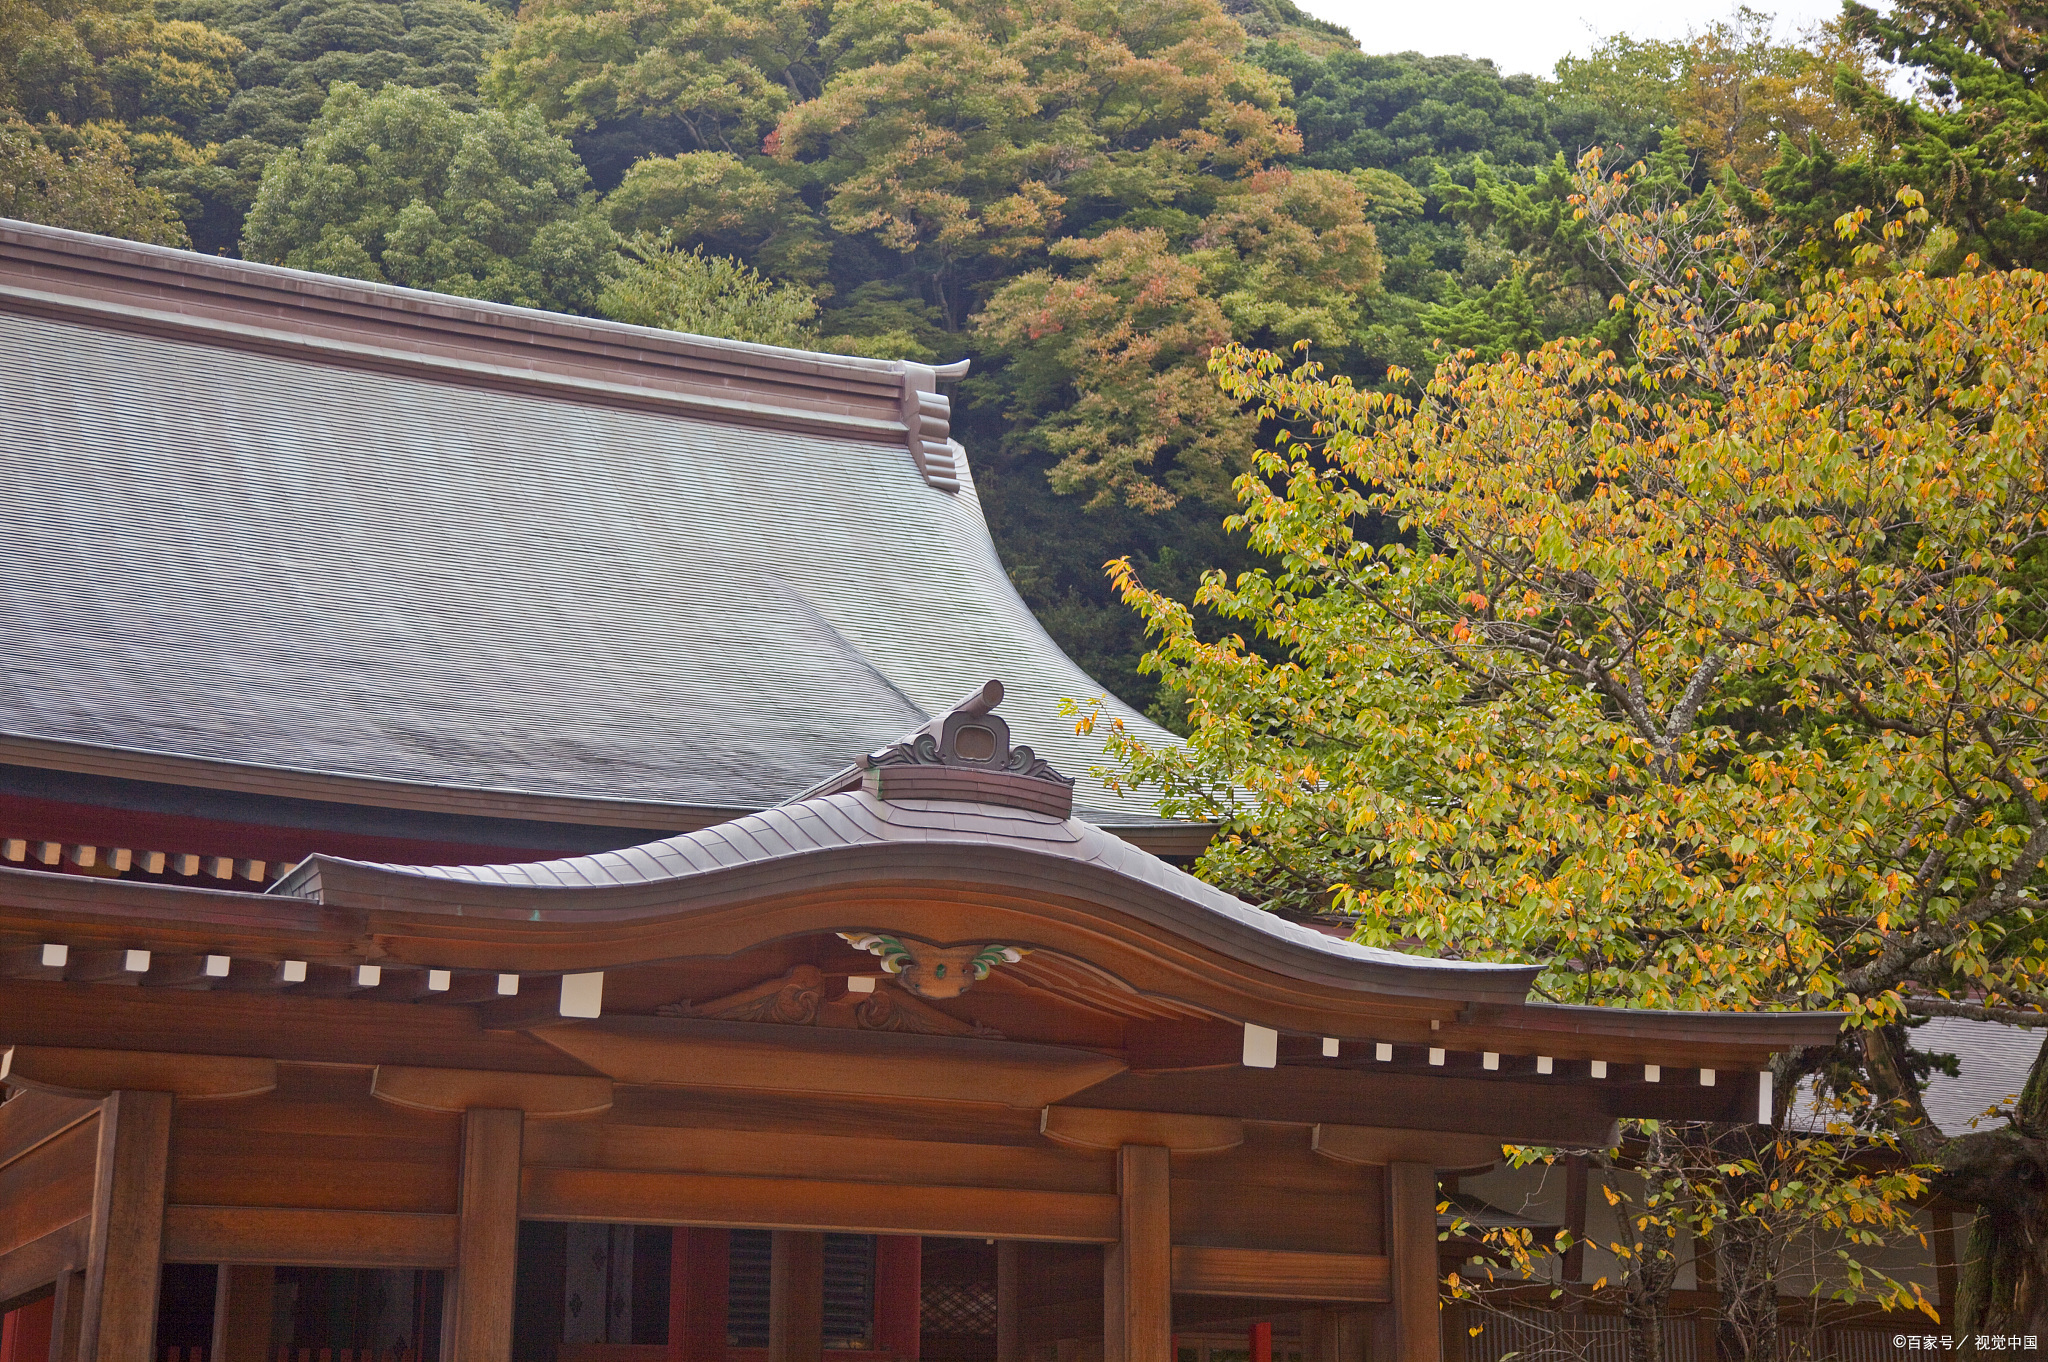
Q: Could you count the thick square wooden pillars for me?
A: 4